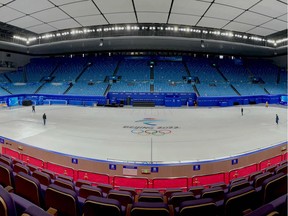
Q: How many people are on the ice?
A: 4